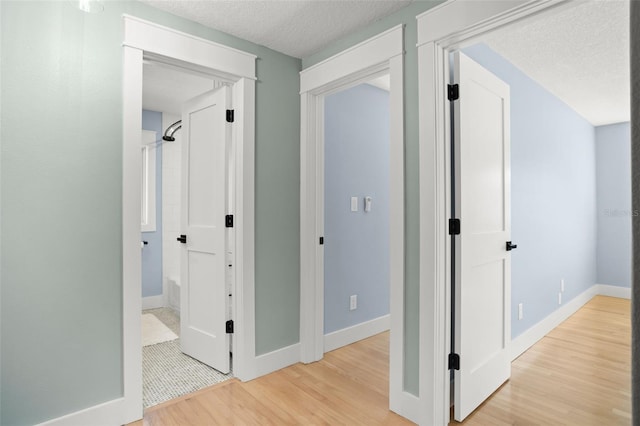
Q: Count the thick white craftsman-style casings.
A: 3